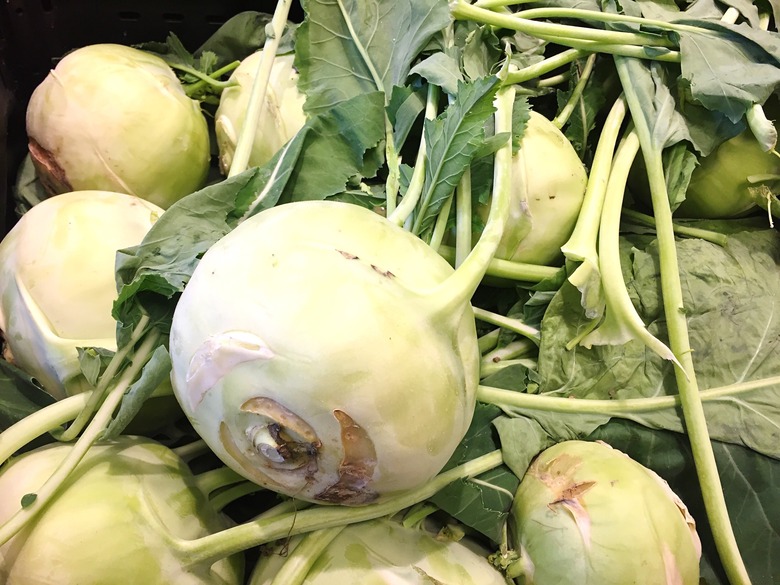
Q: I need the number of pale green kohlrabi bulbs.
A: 9